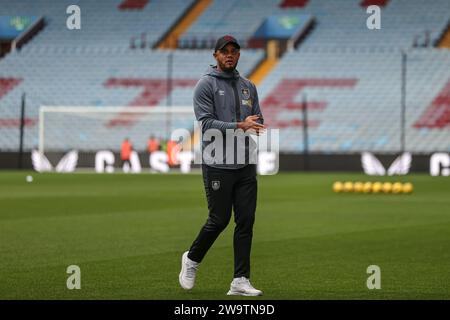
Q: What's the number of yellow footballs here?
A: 8